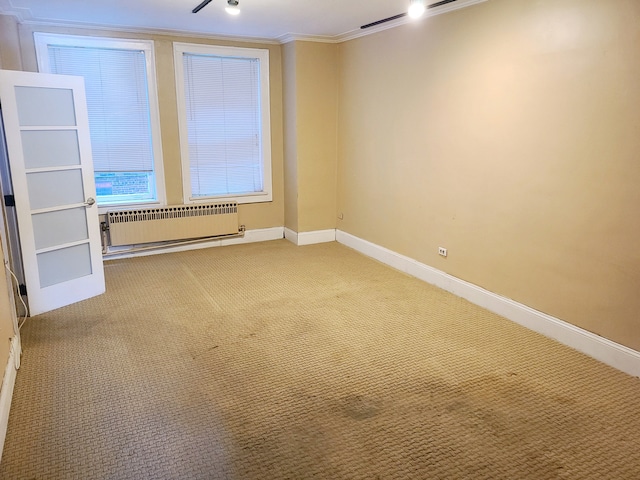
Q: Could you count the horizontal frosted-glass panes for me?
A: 5